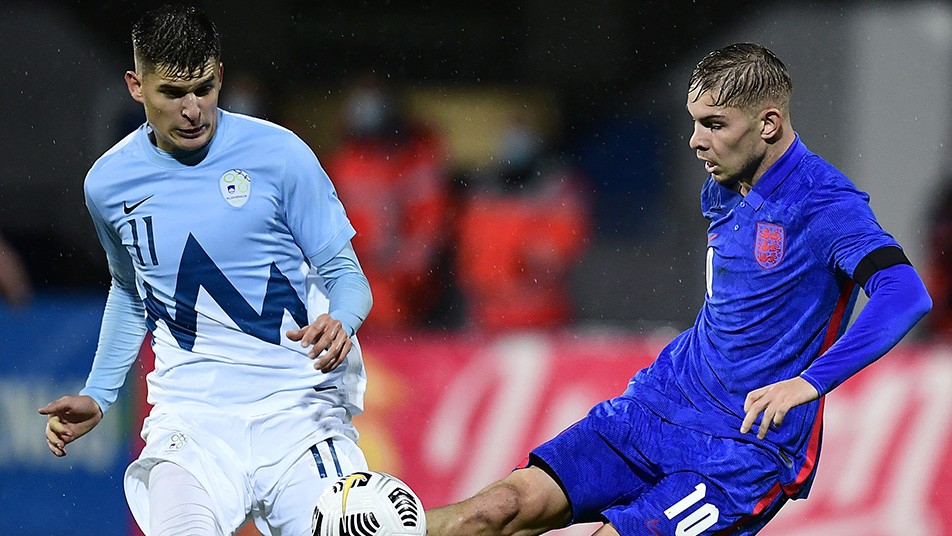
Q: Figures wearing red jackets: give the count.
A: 2